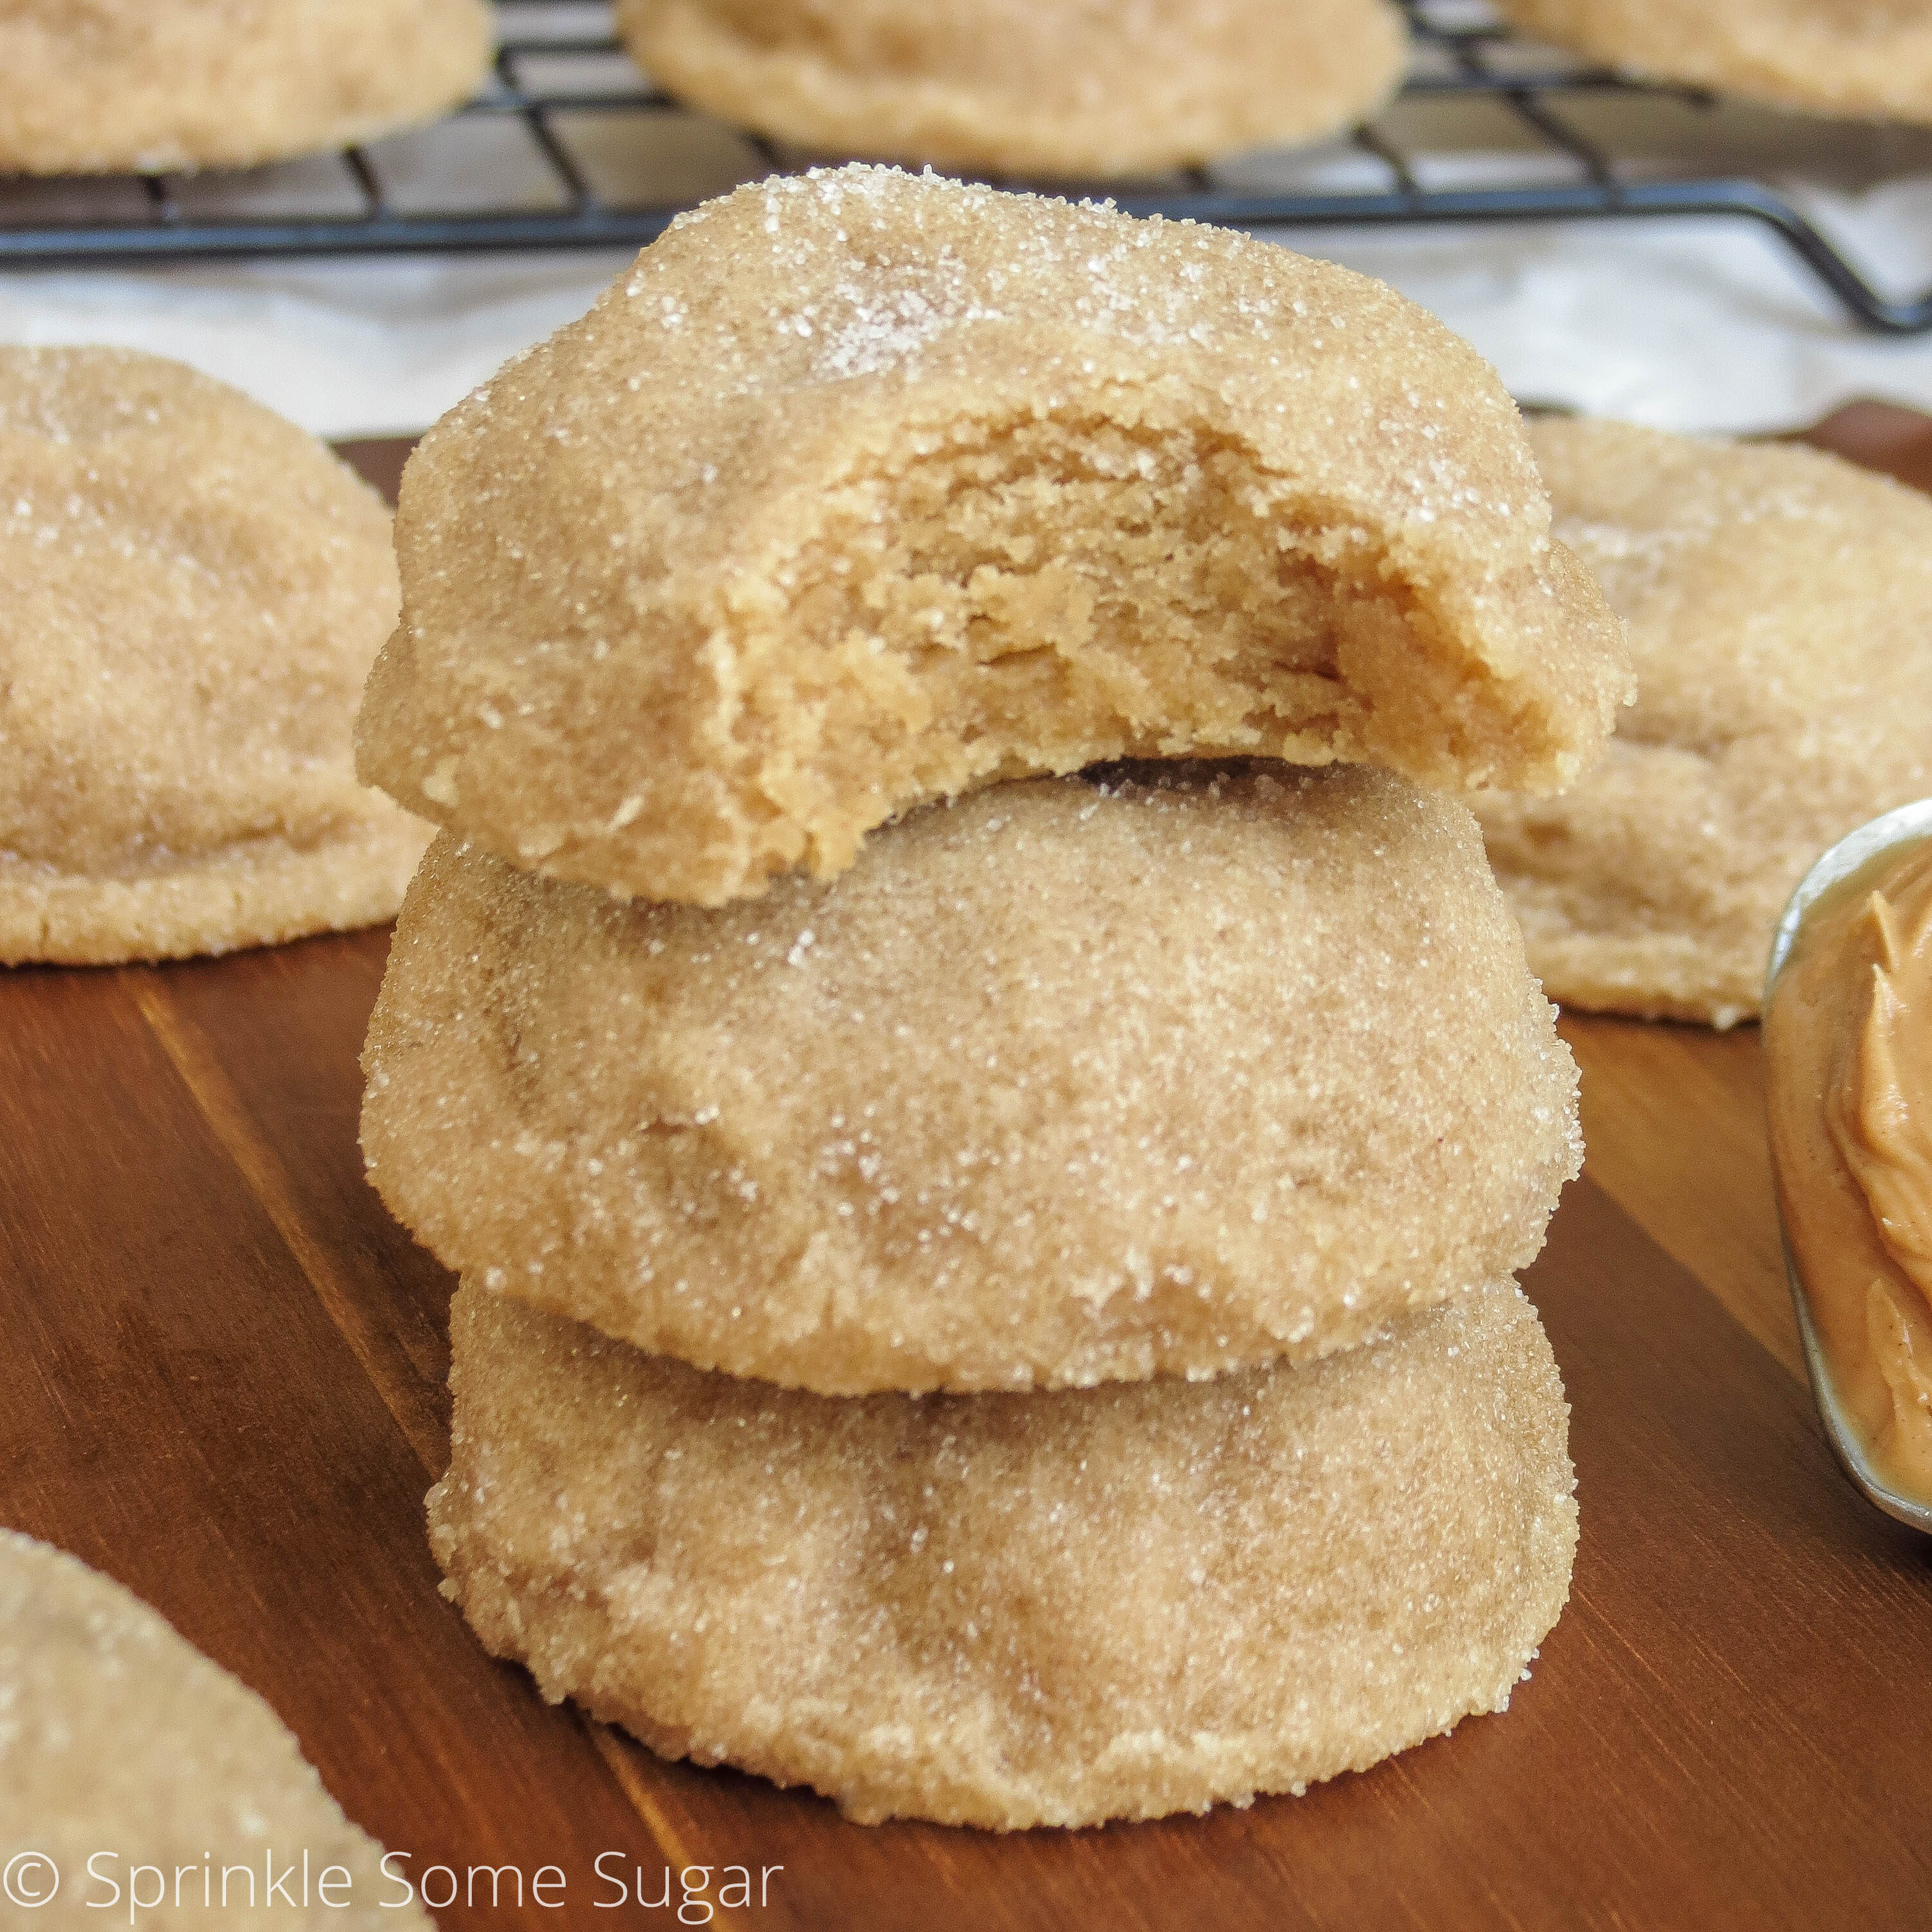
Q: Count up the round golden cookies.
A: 9